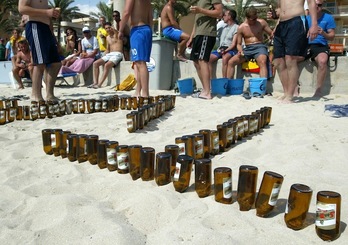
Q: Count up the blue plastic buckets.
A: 4